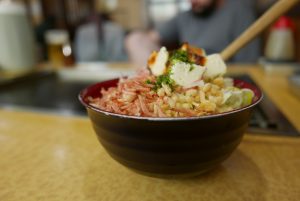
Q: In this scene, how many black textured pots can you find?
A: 1